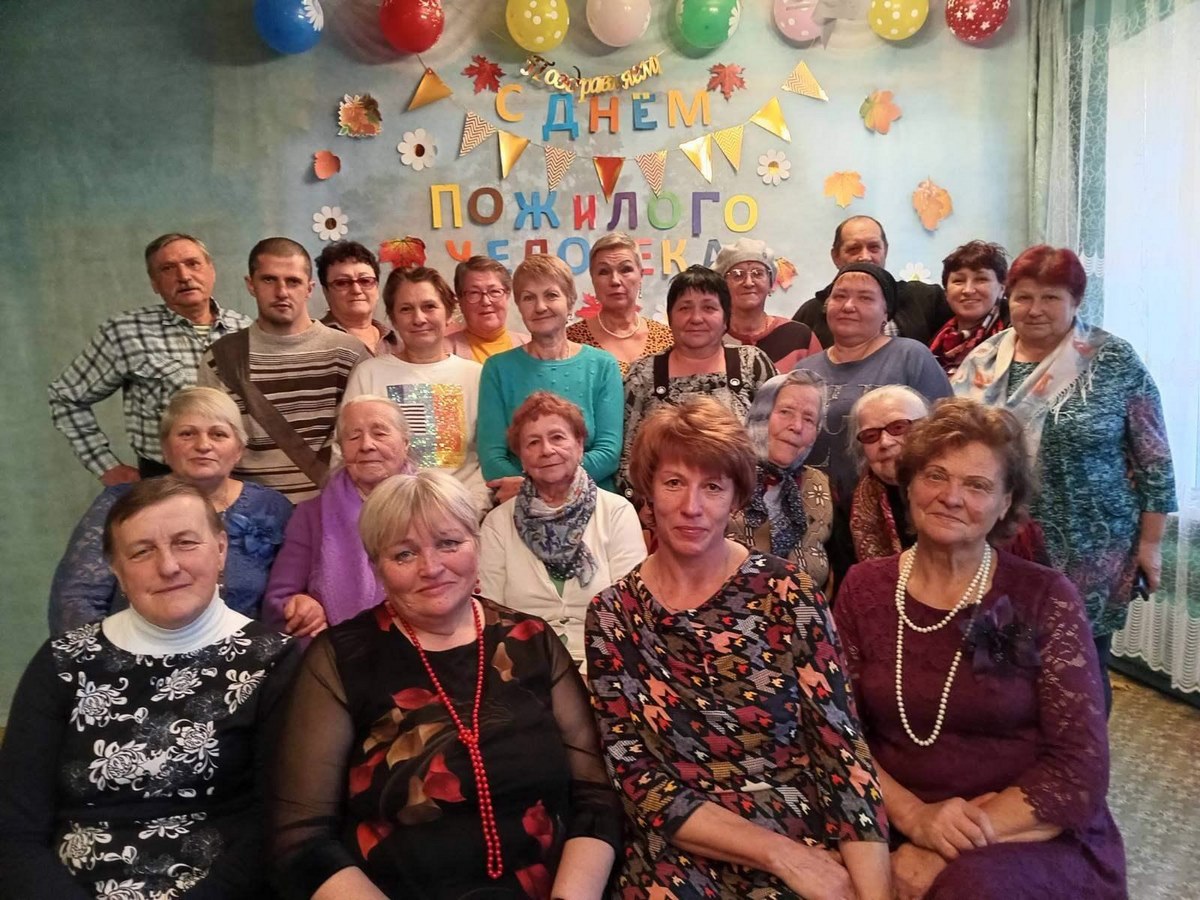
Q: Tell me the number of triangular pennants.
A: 10